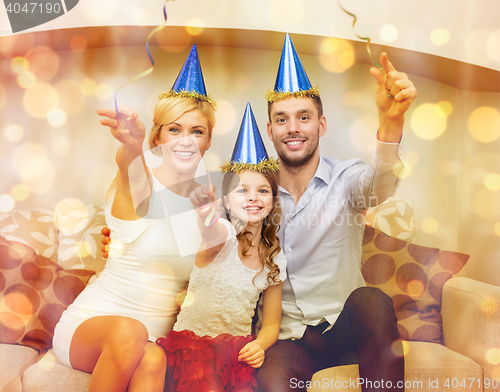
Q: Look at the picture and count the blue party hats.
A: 3